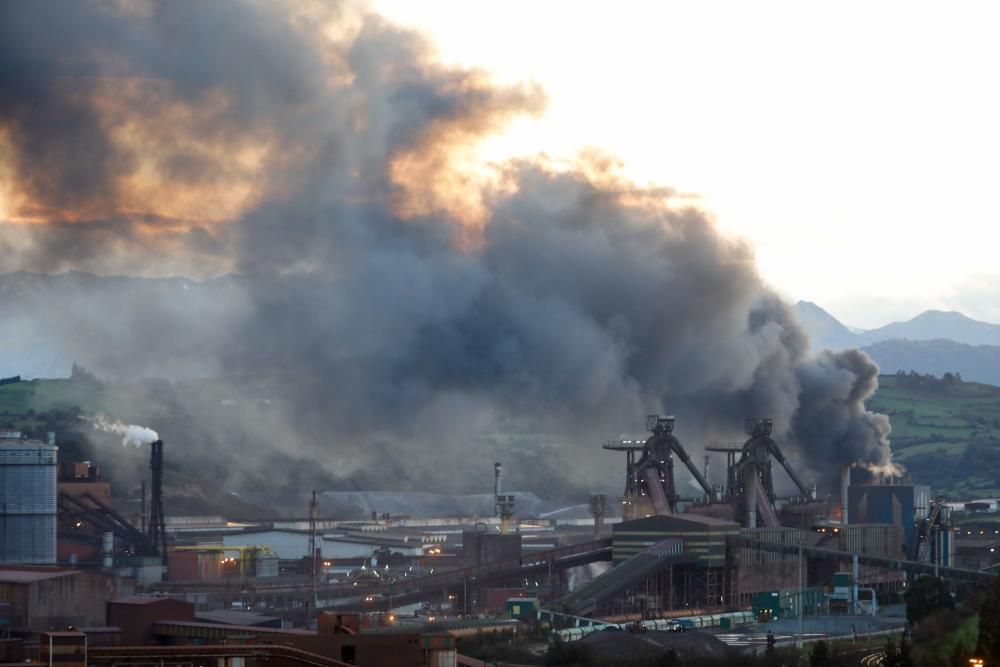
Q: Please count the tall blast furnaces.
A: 2